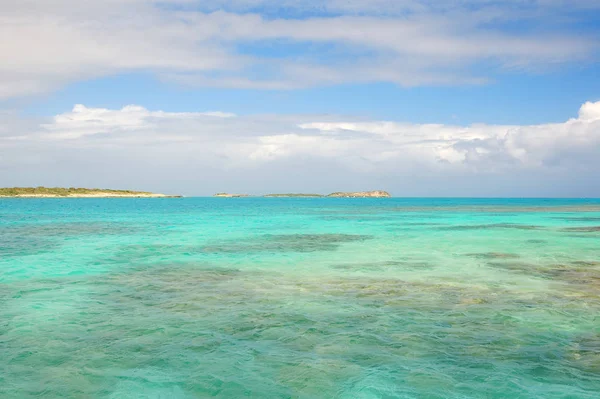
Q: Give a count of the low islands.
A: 4